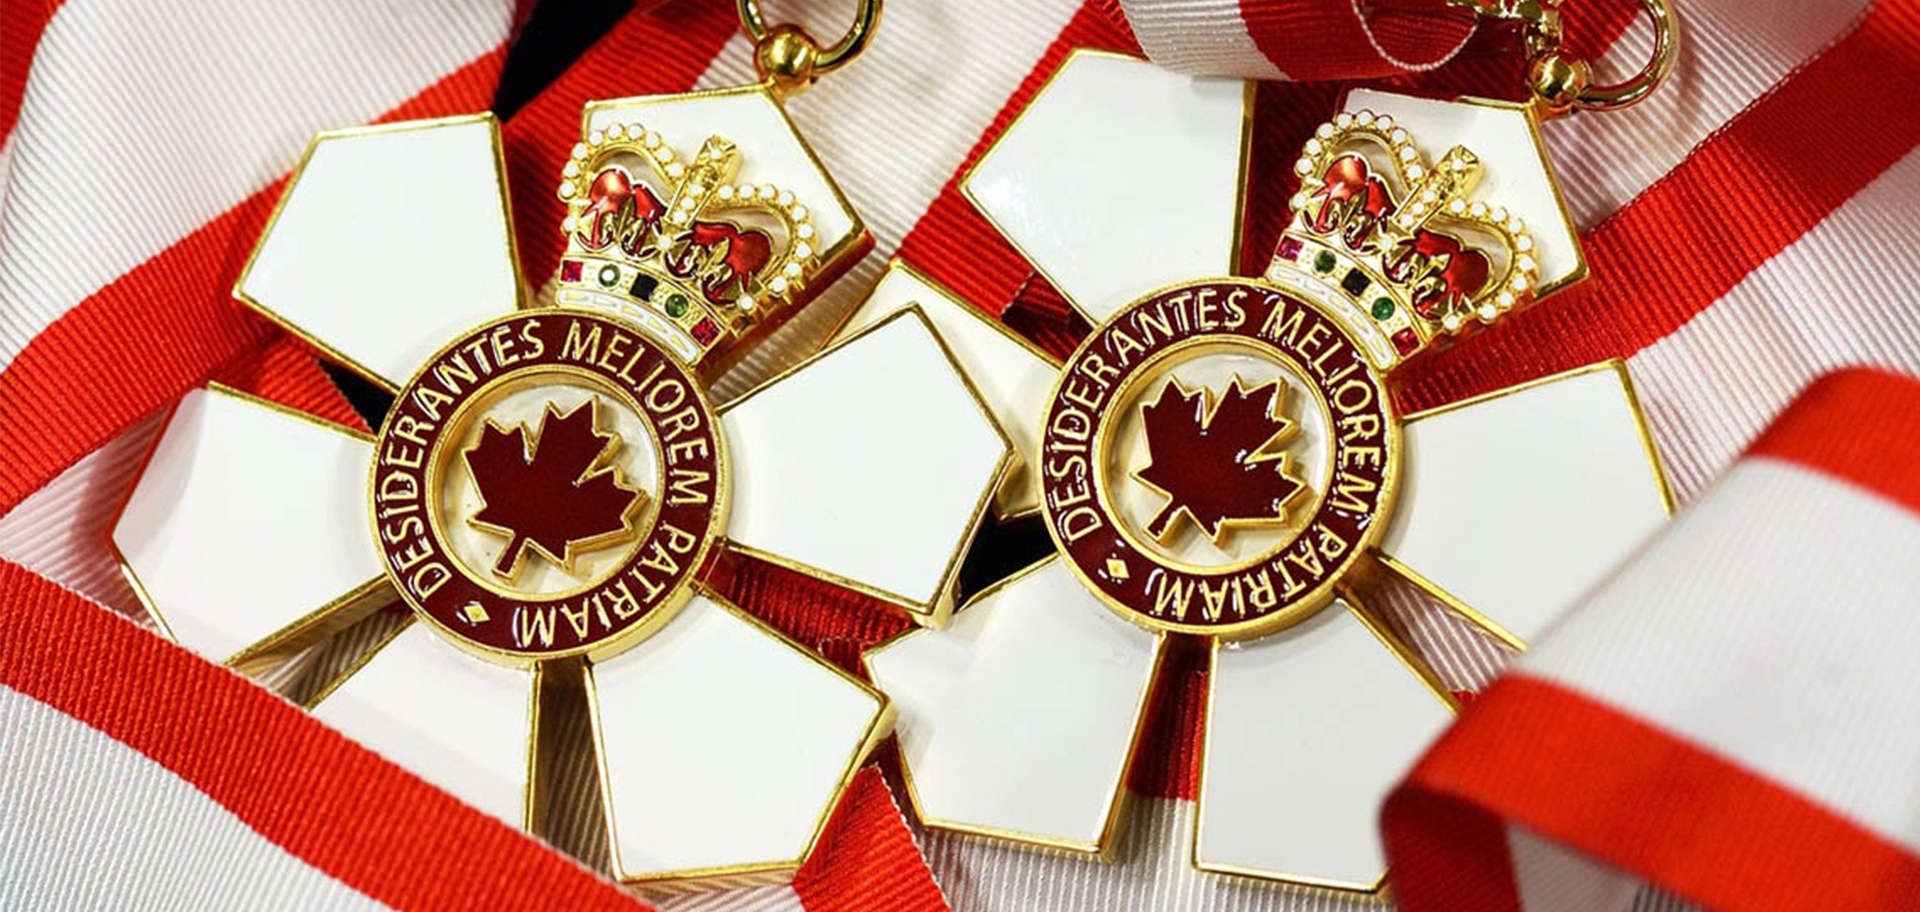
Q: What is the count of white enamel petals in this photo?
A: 12